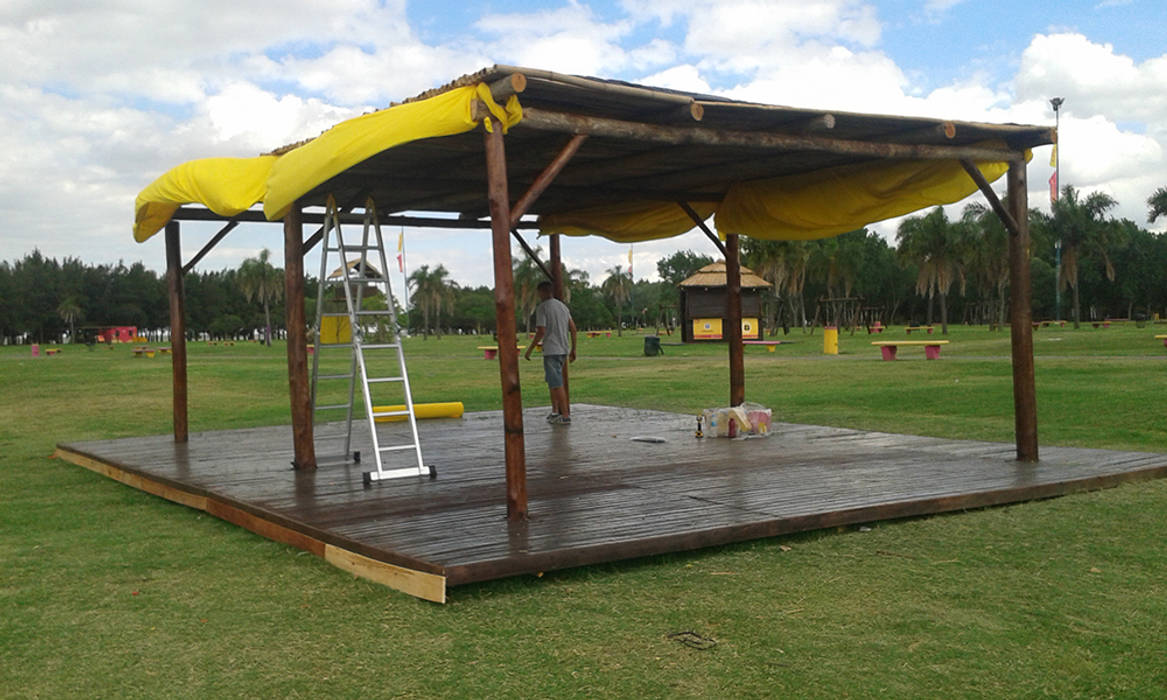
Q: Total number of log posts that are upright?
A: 6